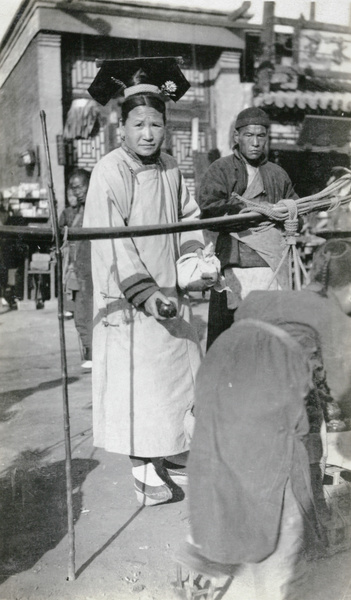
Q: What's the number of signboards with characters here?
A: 1